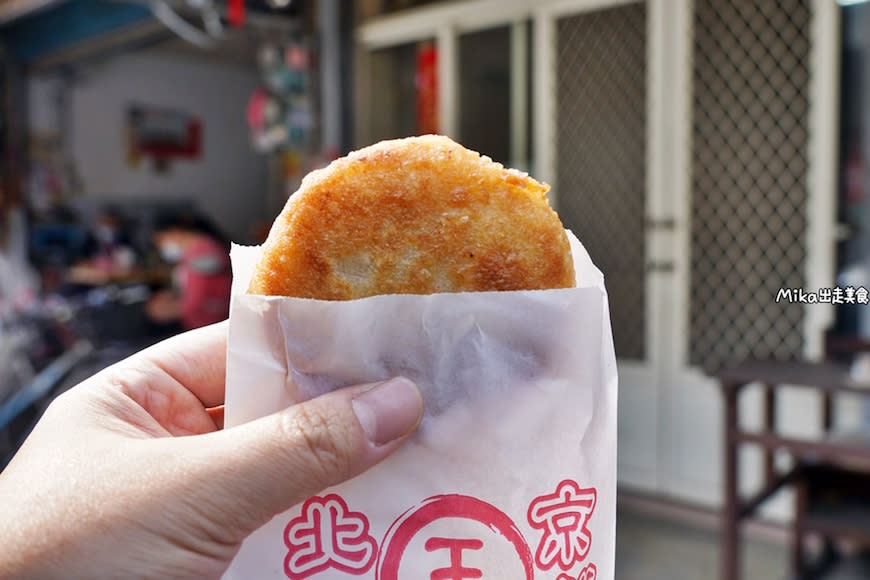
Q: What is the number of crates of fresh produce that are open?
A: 0